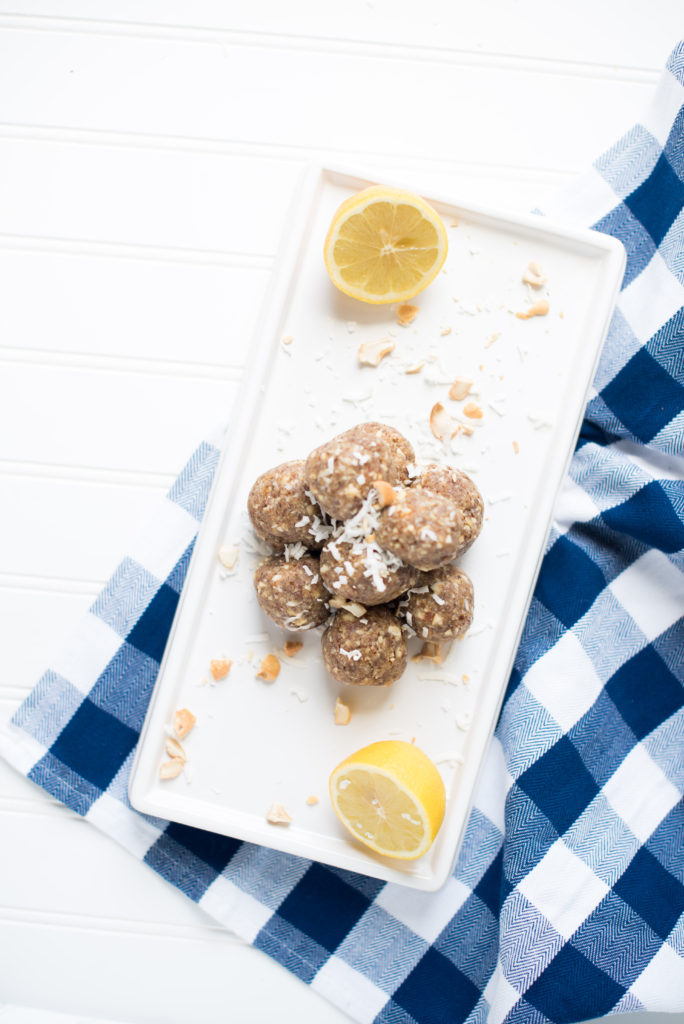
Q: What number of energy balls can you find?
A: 9